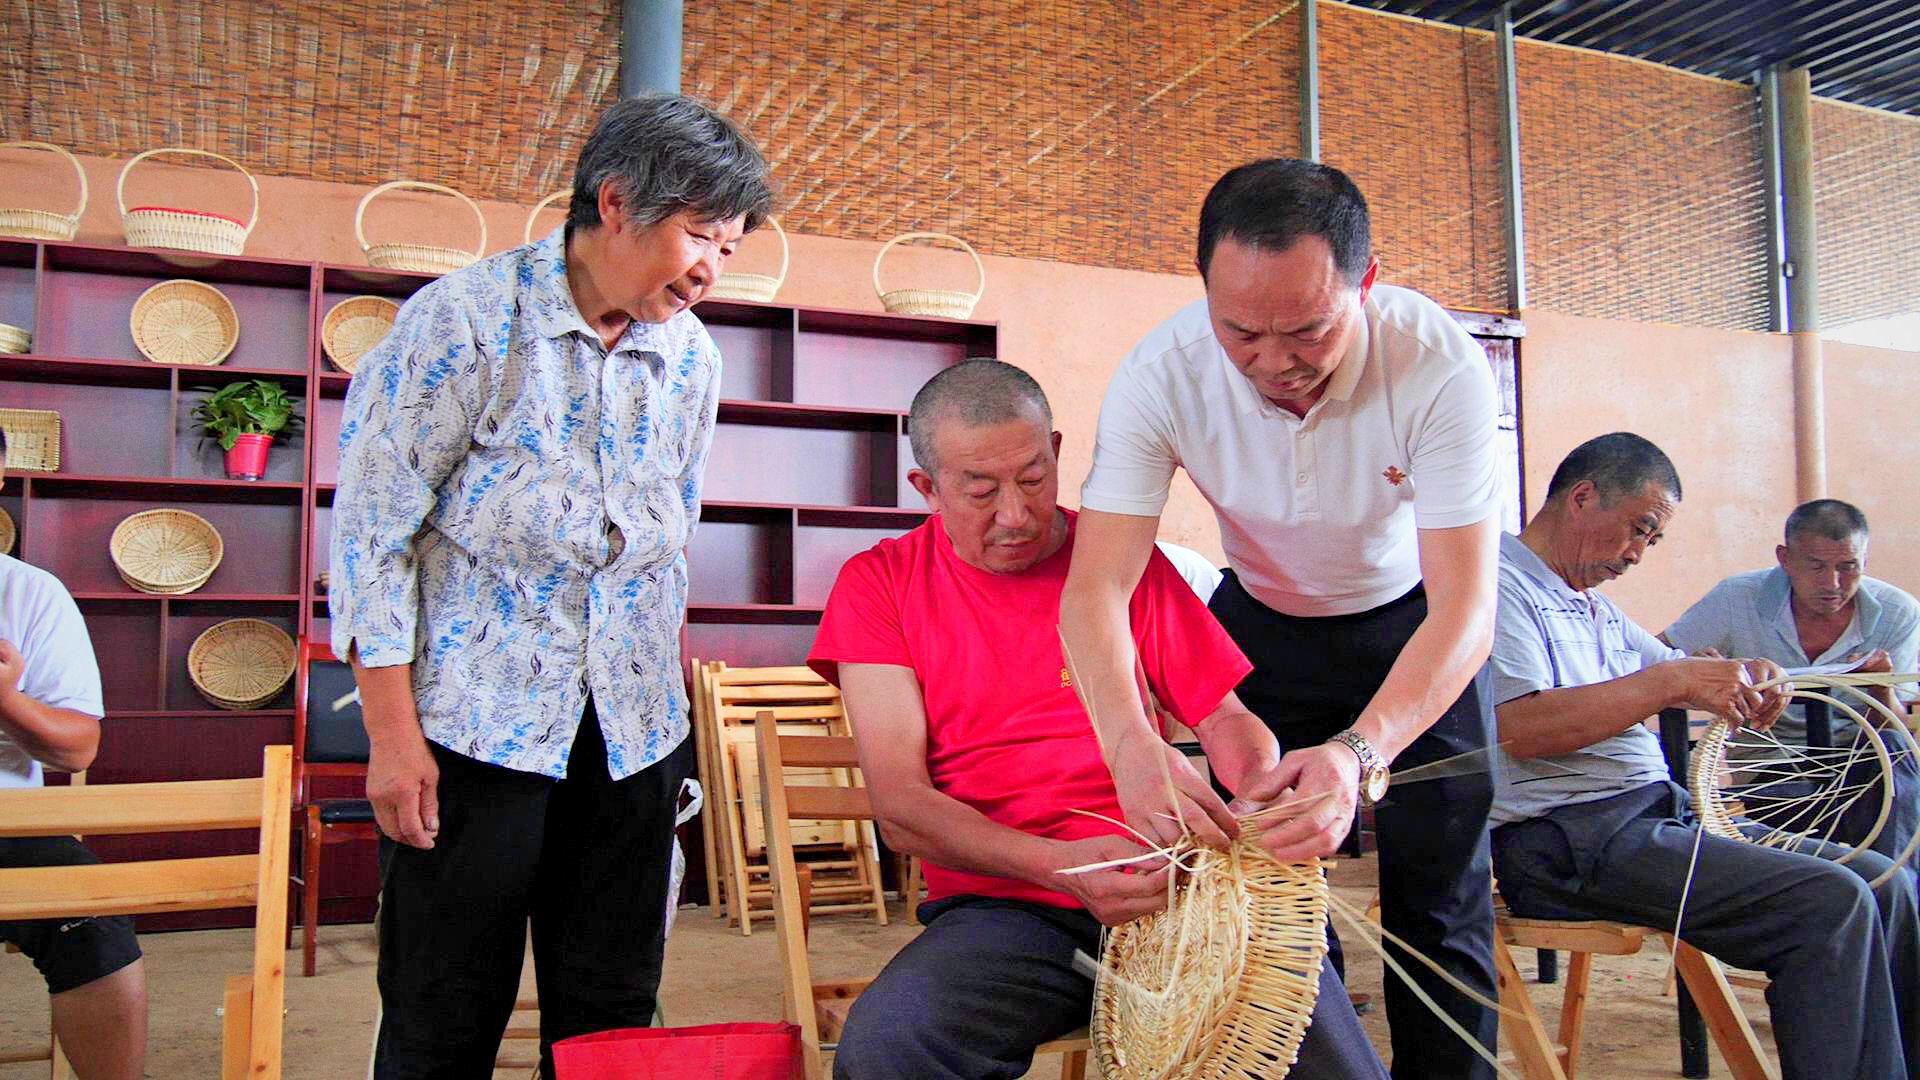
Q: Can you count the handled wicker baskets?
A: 6